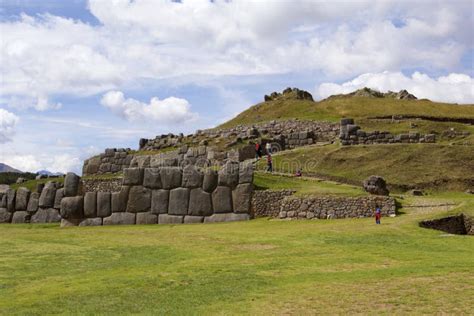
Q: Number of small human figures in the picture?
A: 5